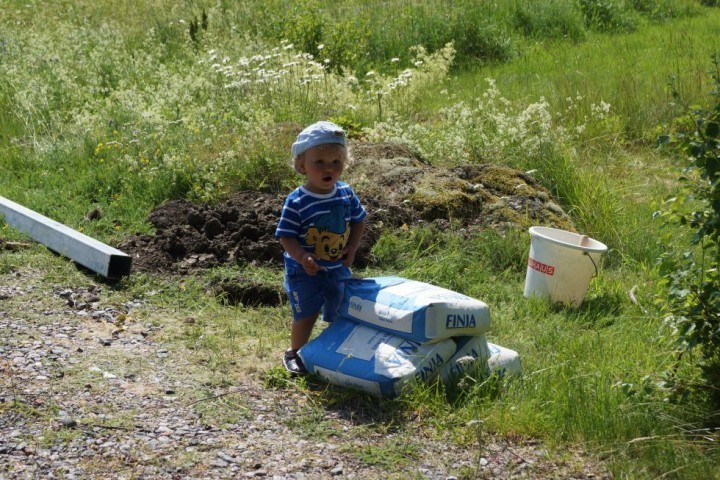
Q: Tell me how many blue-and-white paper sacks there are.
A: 4